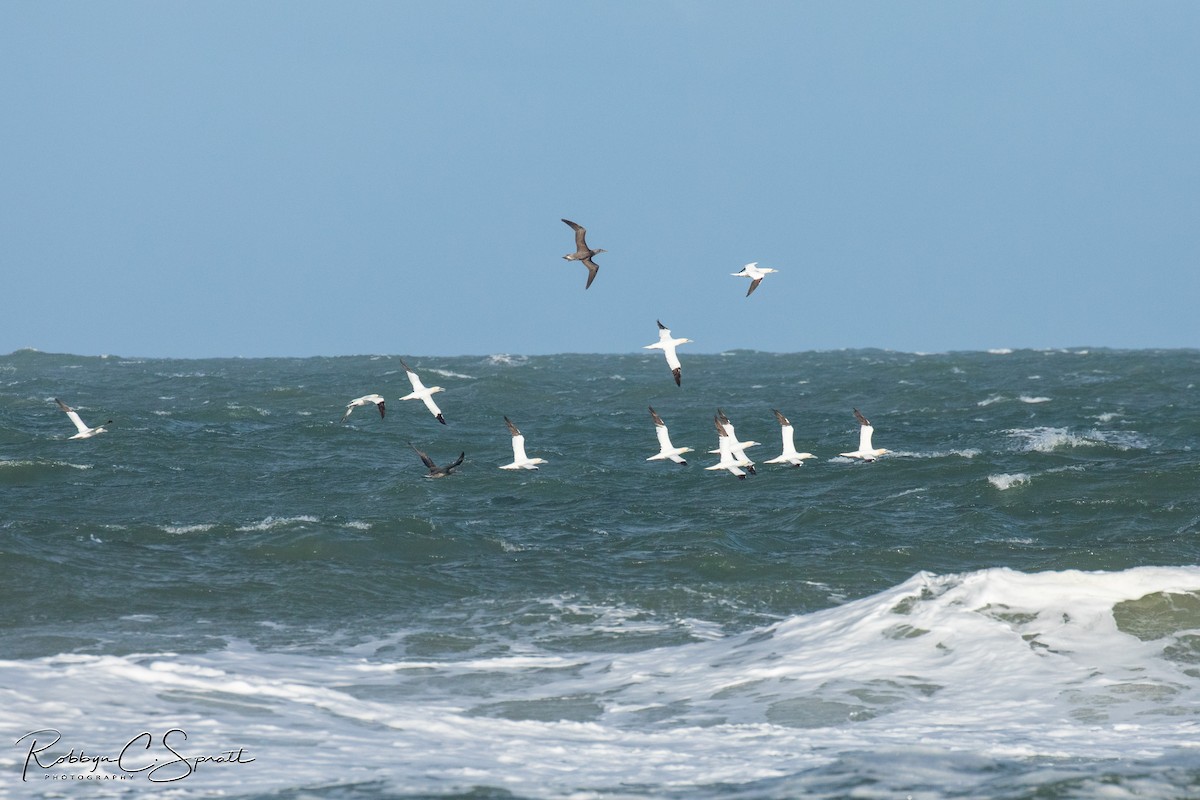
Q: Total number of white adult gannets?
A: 11